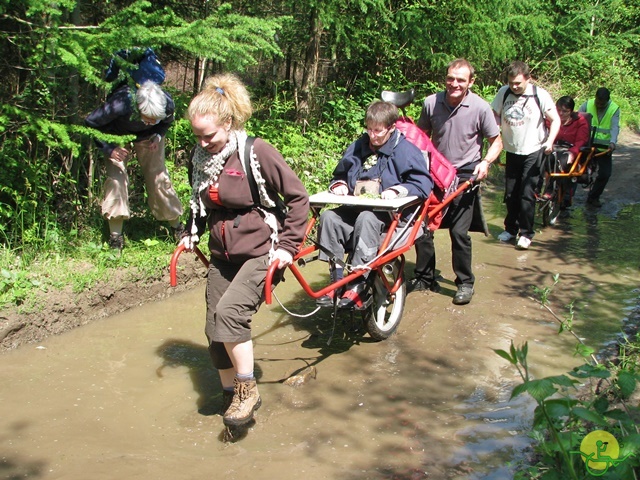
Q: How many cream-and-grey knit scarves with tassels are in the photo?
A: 1